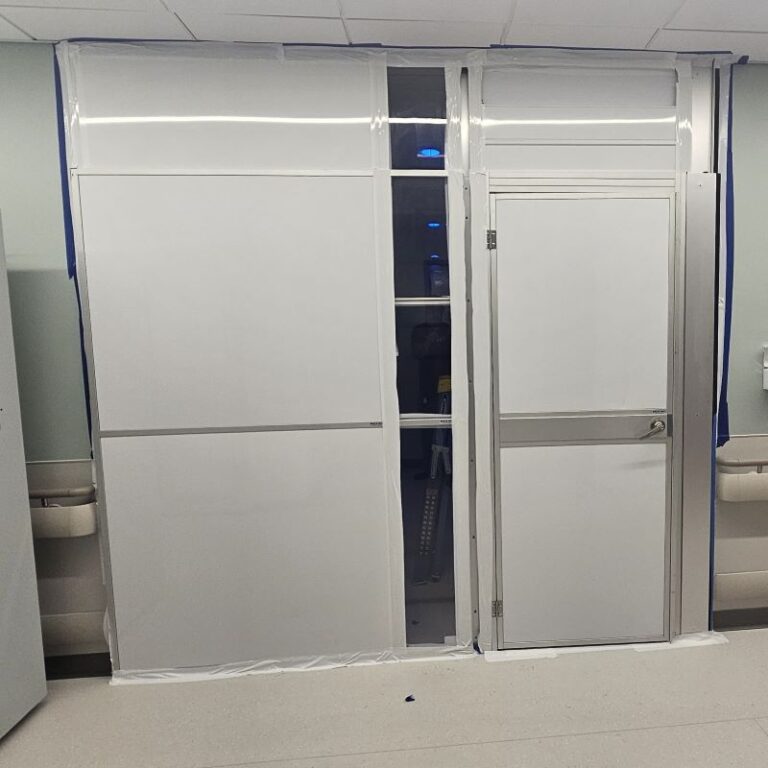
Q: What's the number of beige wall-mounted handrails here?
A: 2